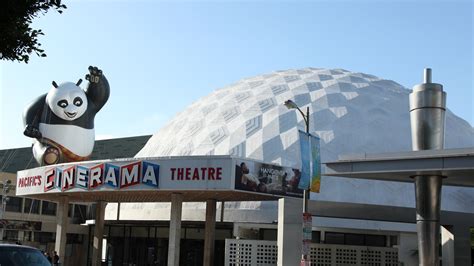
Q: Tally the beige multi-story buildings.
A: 1